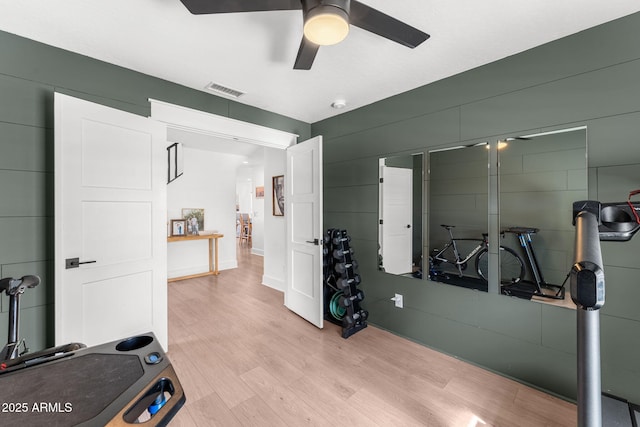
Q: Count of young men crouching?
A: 0